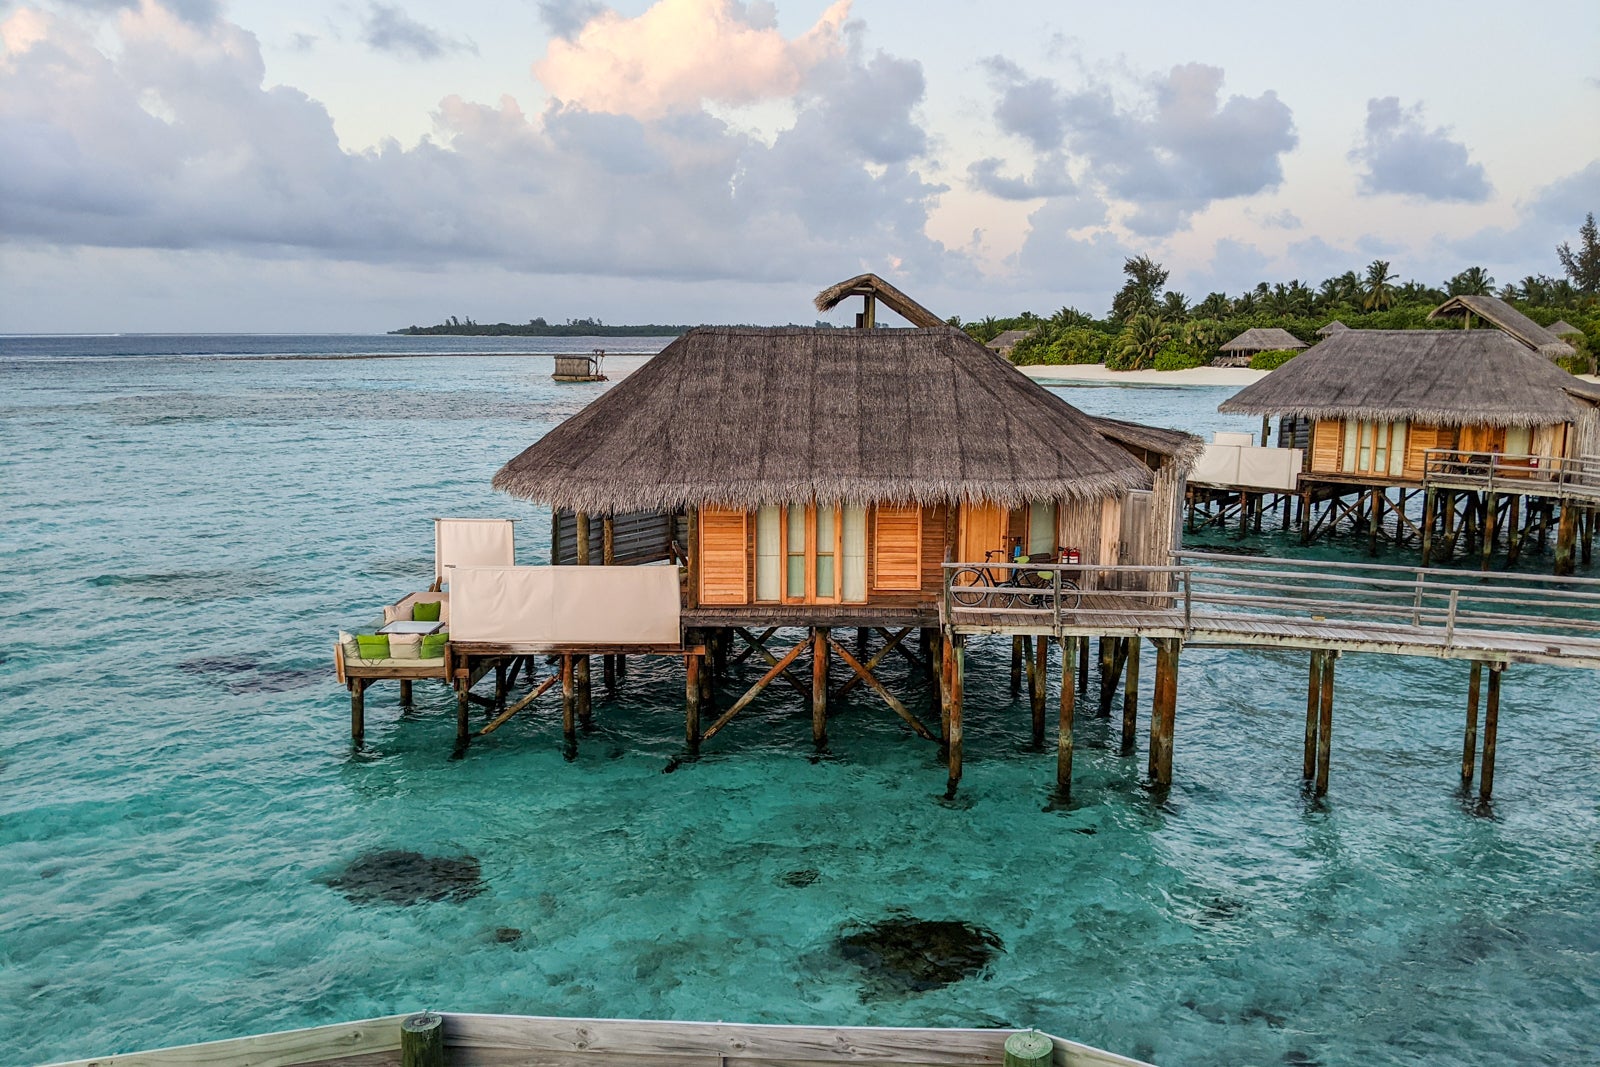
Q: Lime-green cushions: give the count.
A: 3